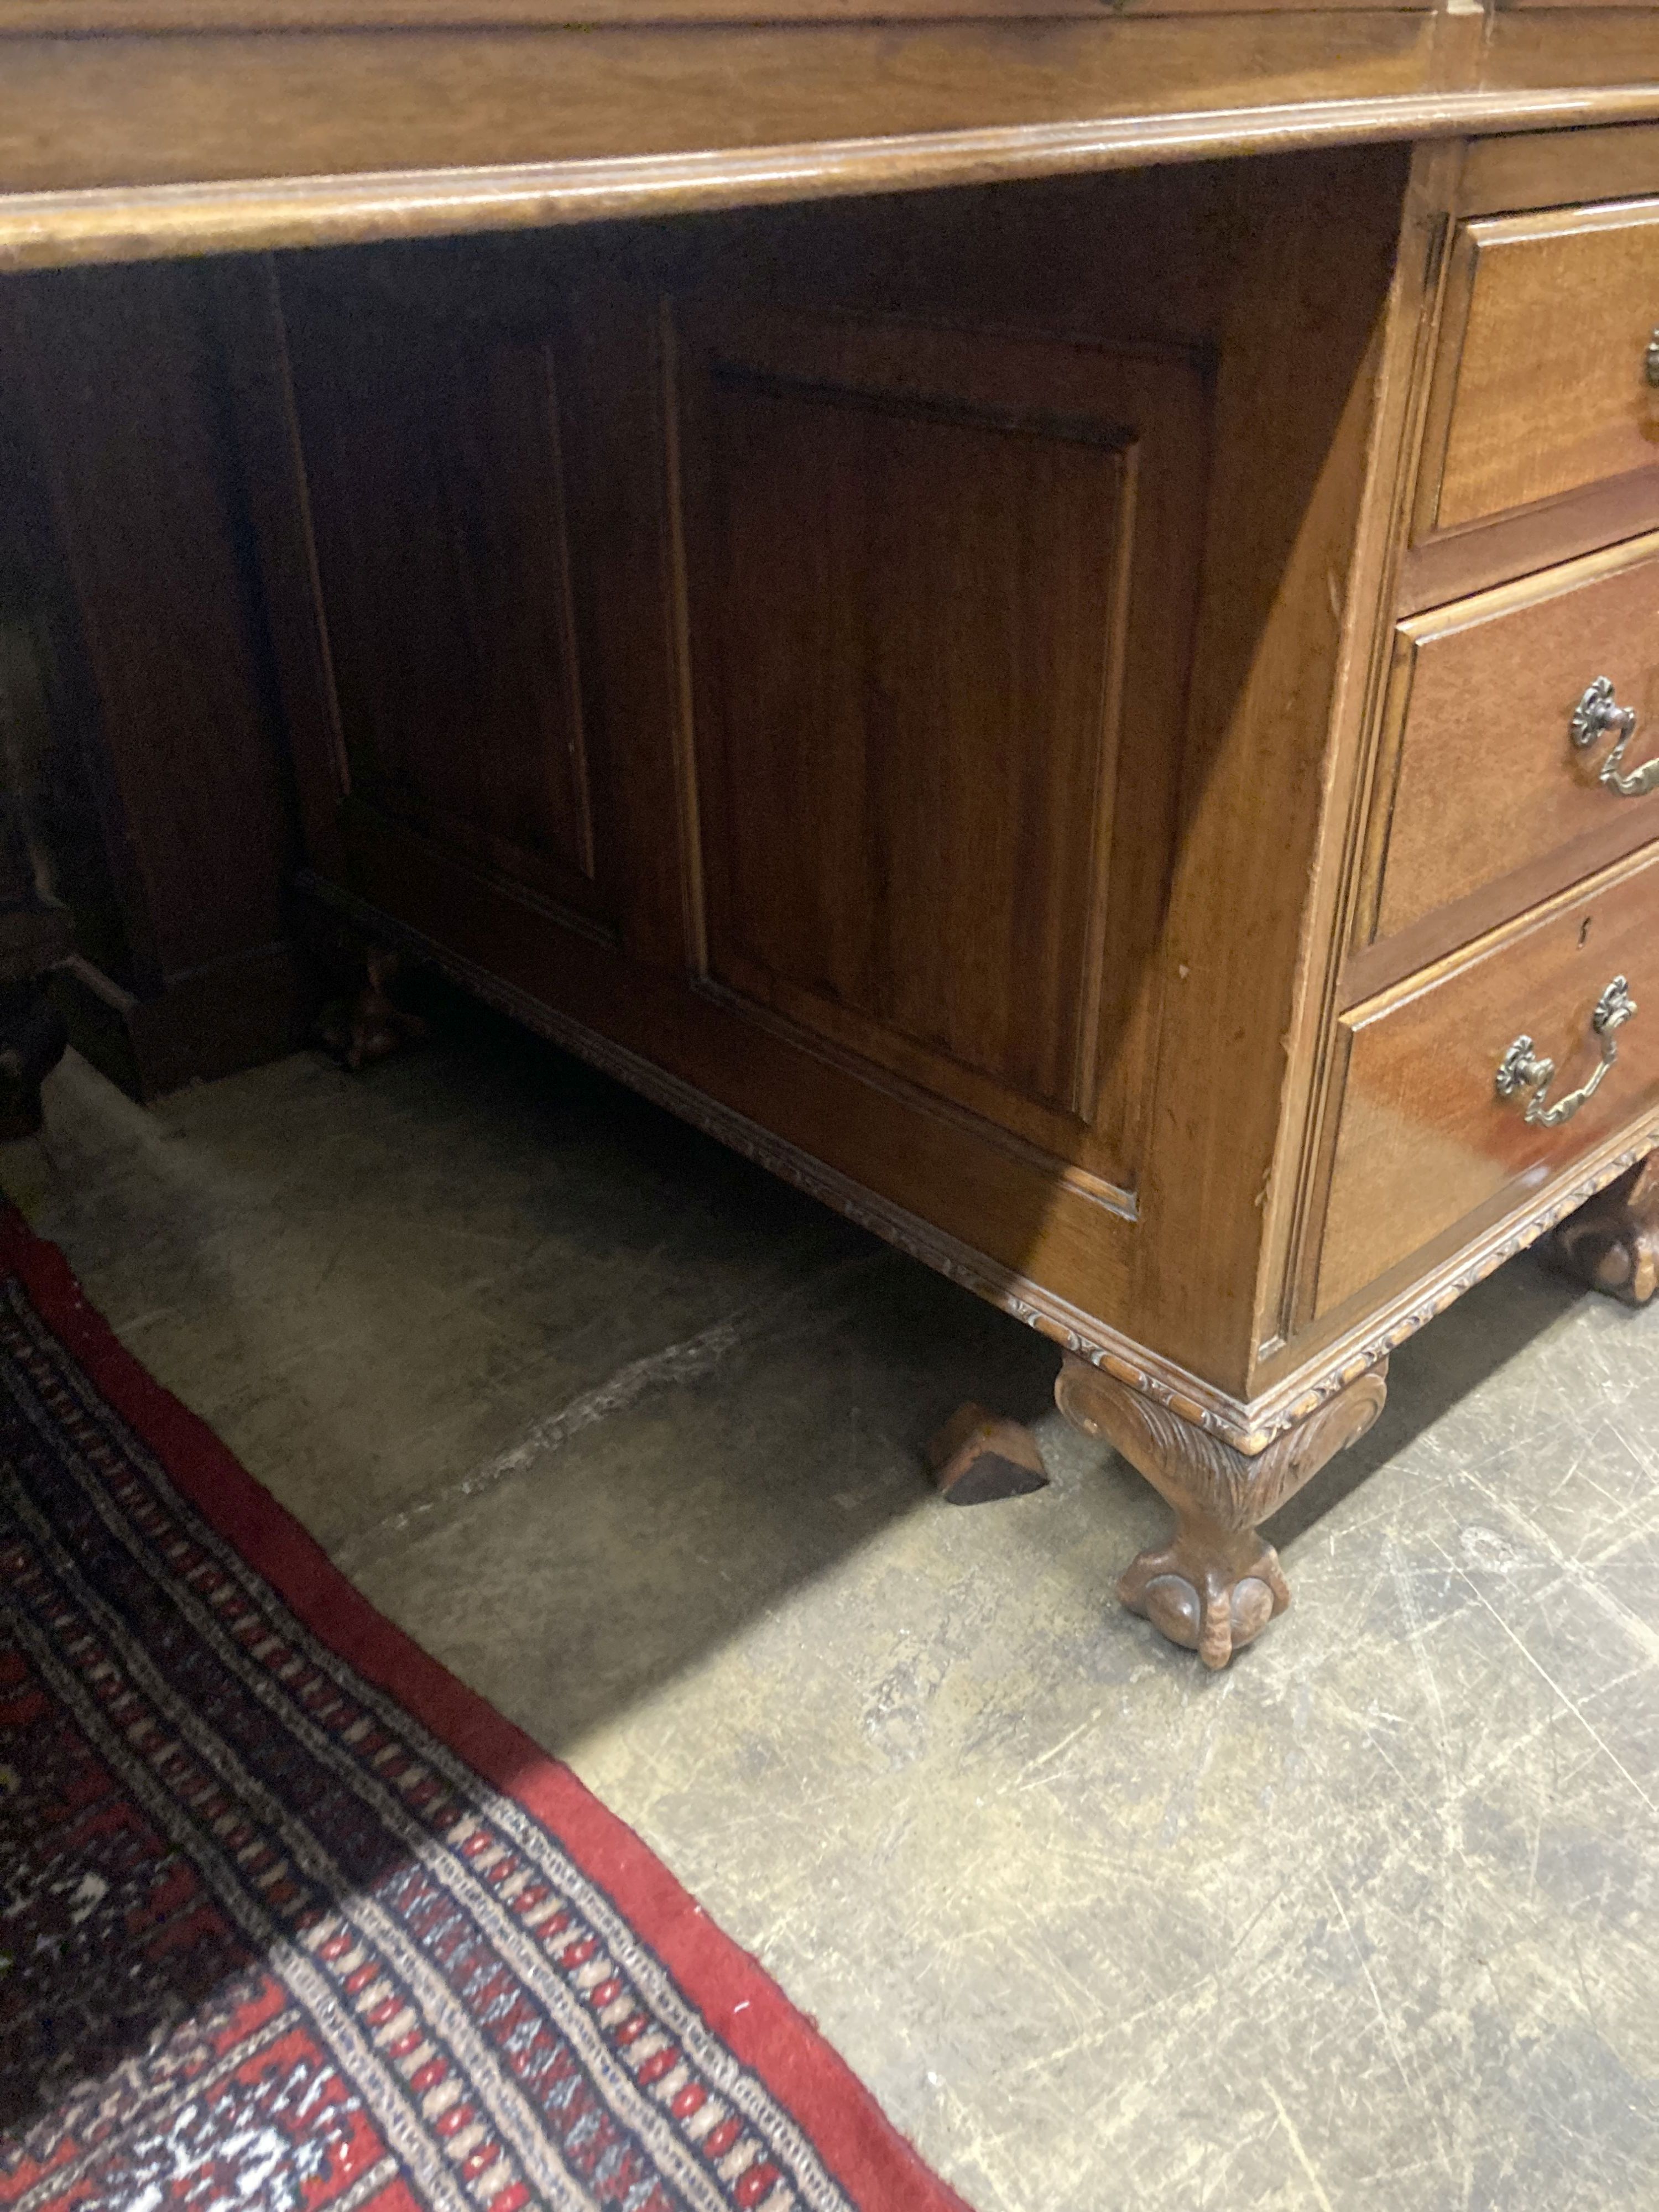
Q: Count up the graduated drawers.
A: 3